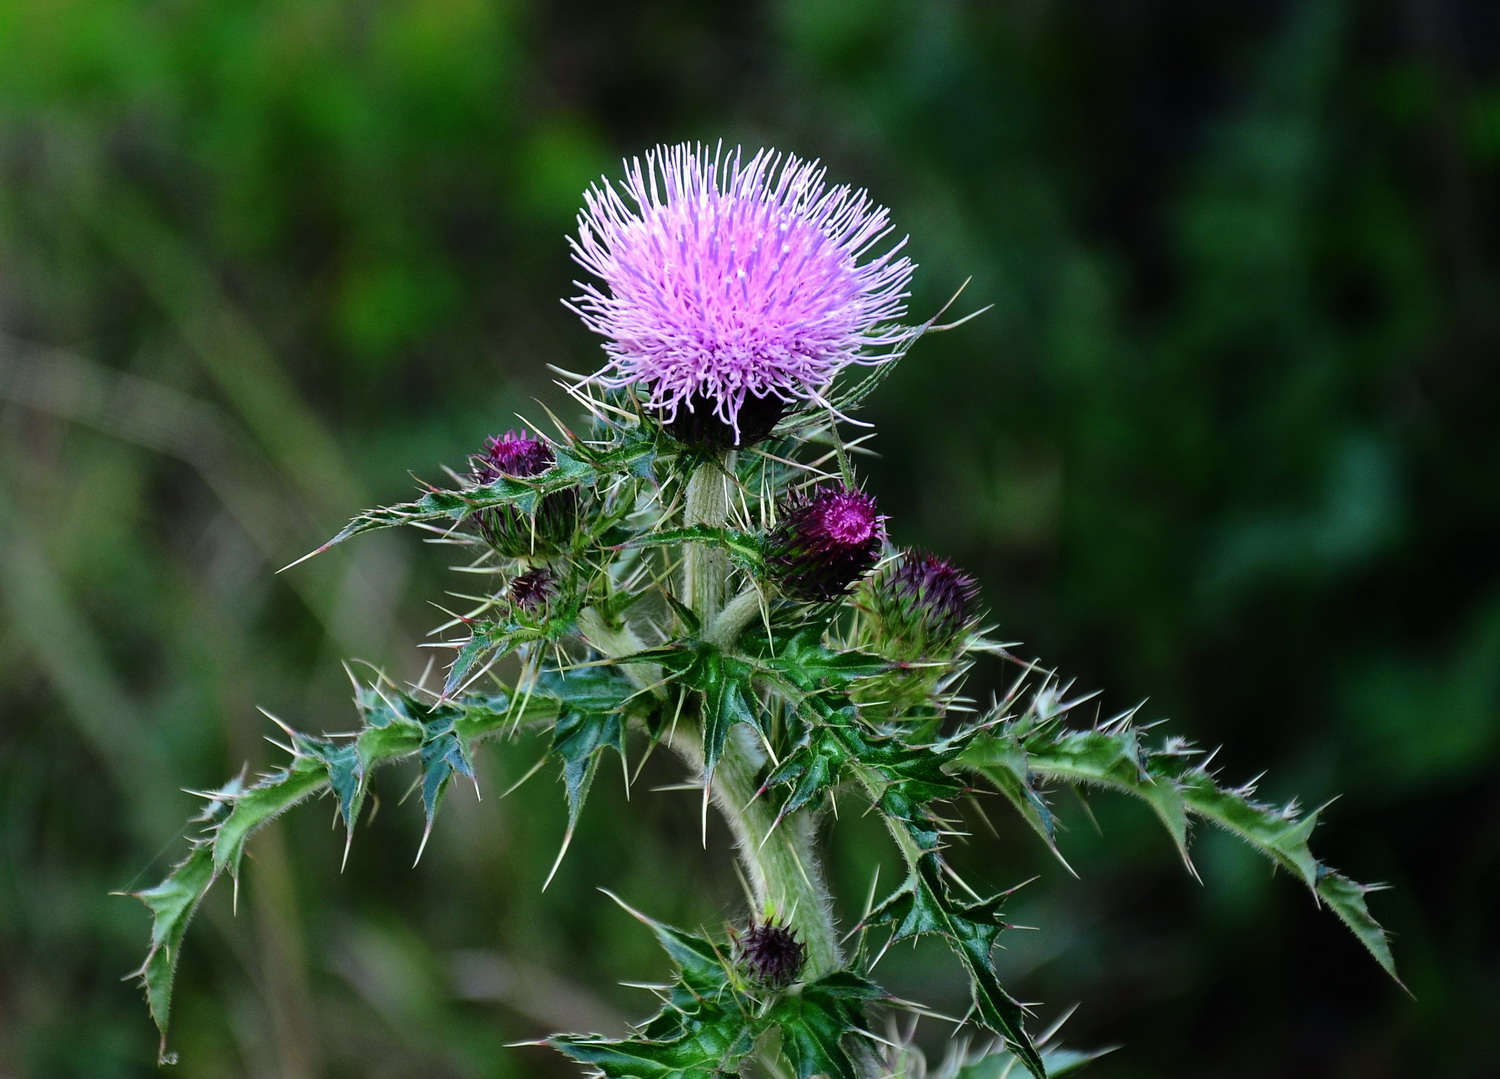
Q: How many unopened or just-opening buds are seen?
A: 5